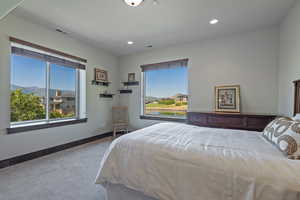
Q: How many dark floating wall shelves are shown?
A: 4